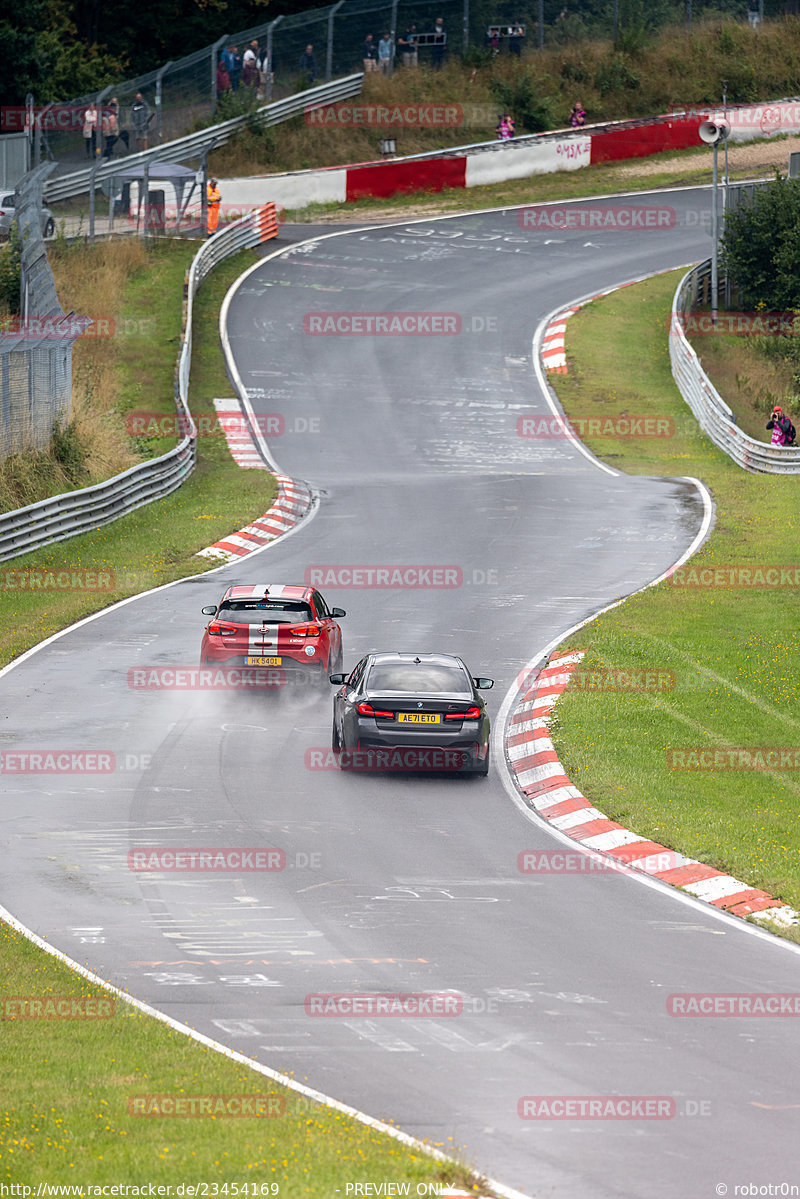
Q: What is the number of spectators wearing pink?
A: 3